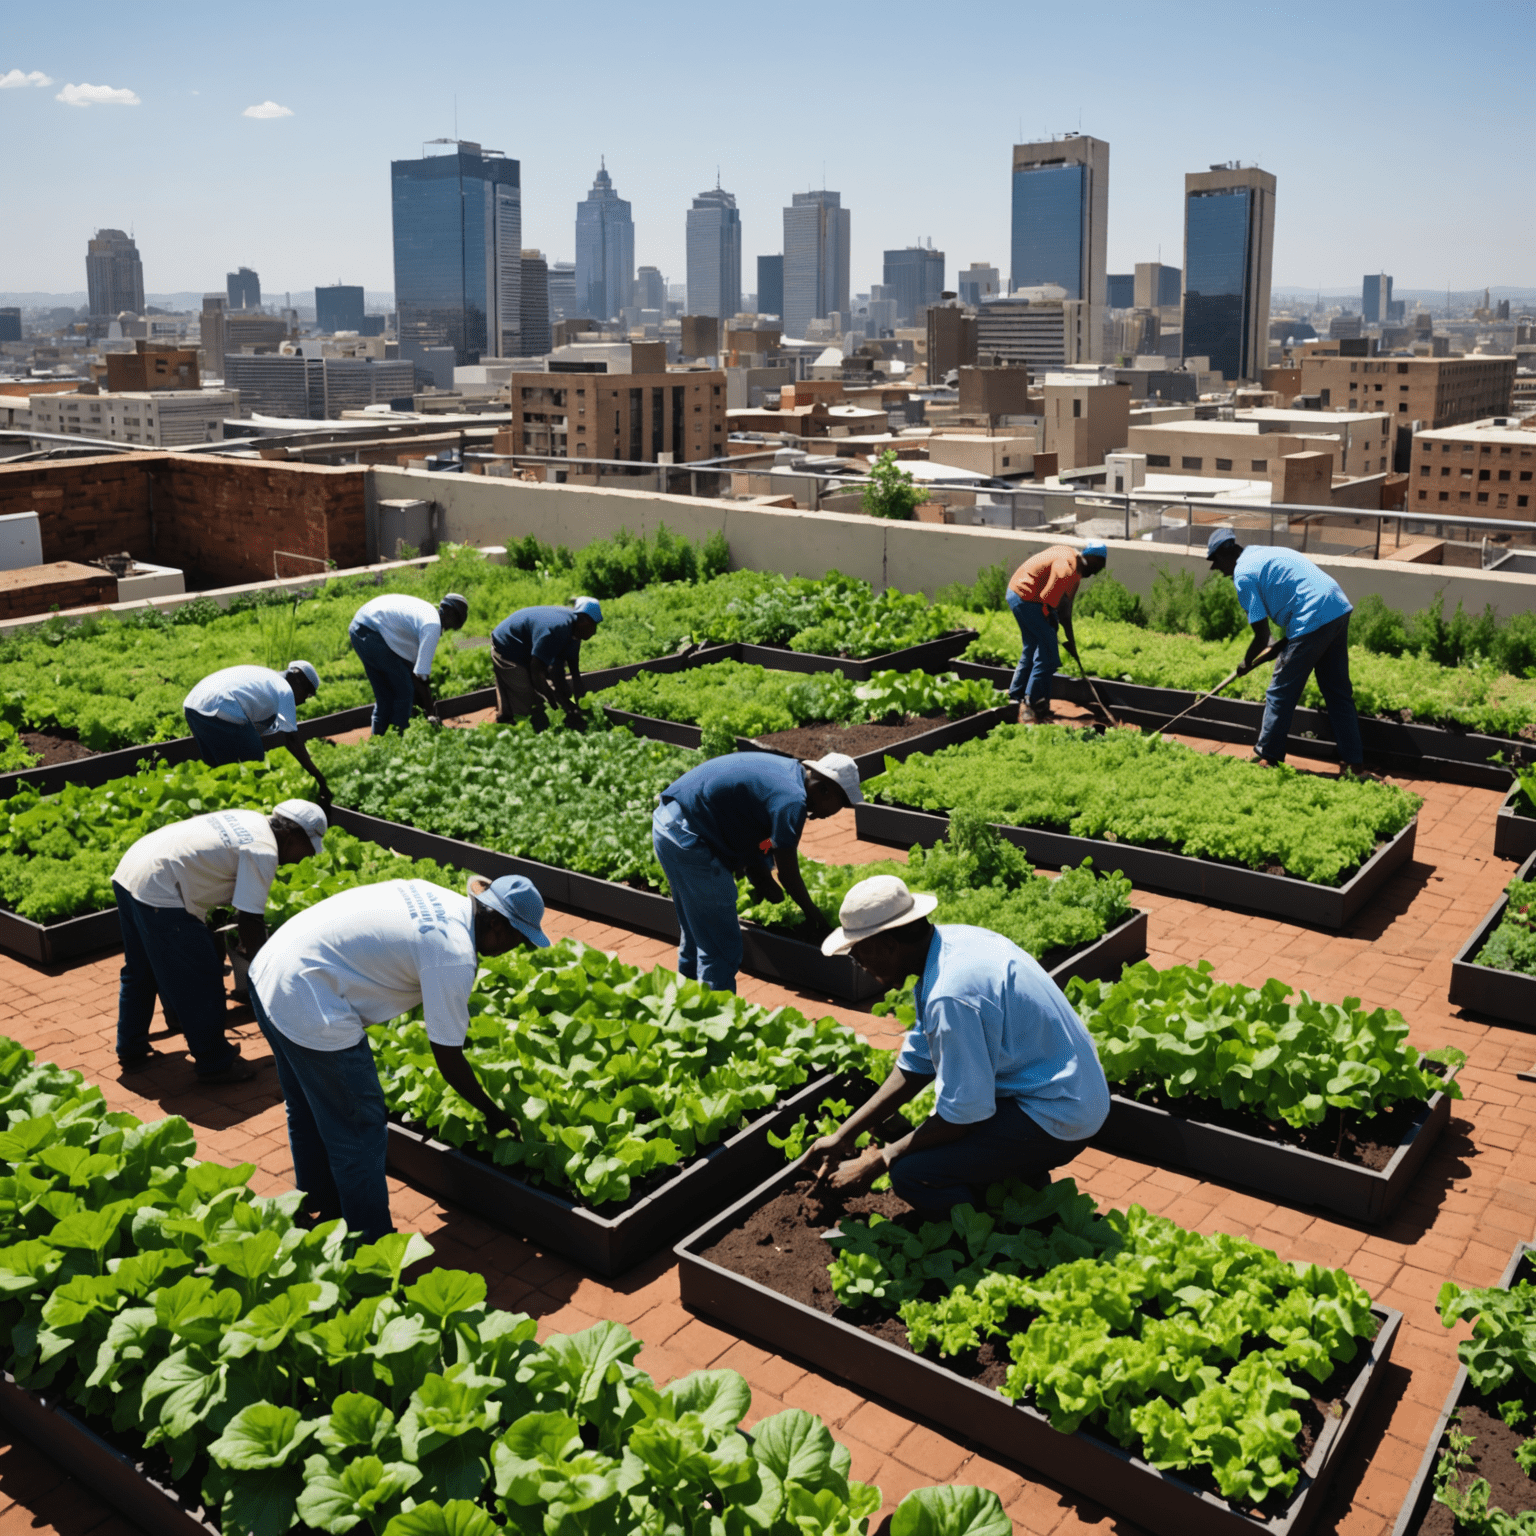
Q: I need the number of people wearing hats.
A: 9